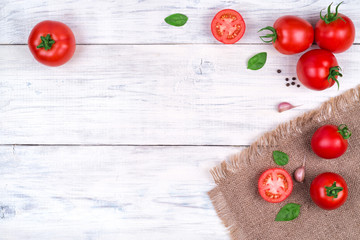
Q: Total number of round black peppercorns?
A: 6